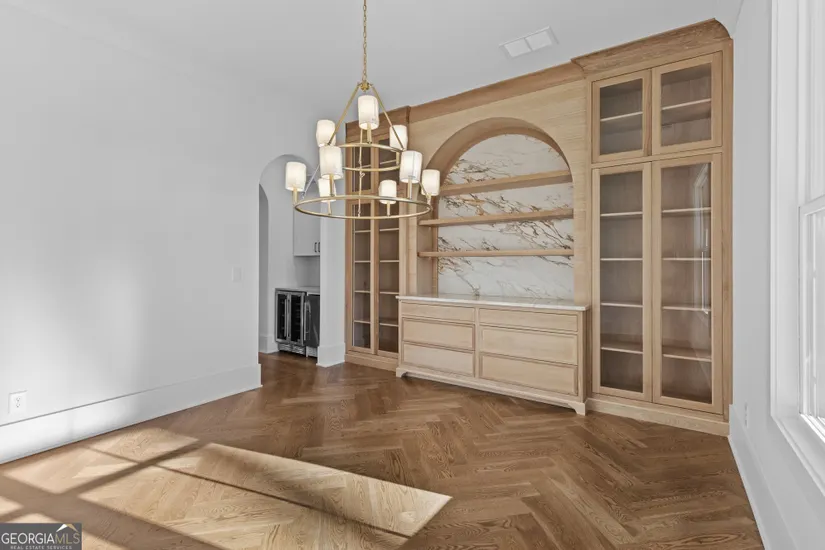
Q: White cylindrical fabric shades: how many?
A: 9